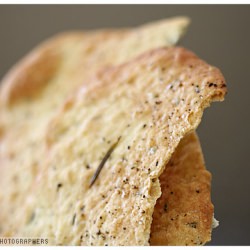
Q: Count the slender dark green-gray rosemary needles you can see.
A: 1